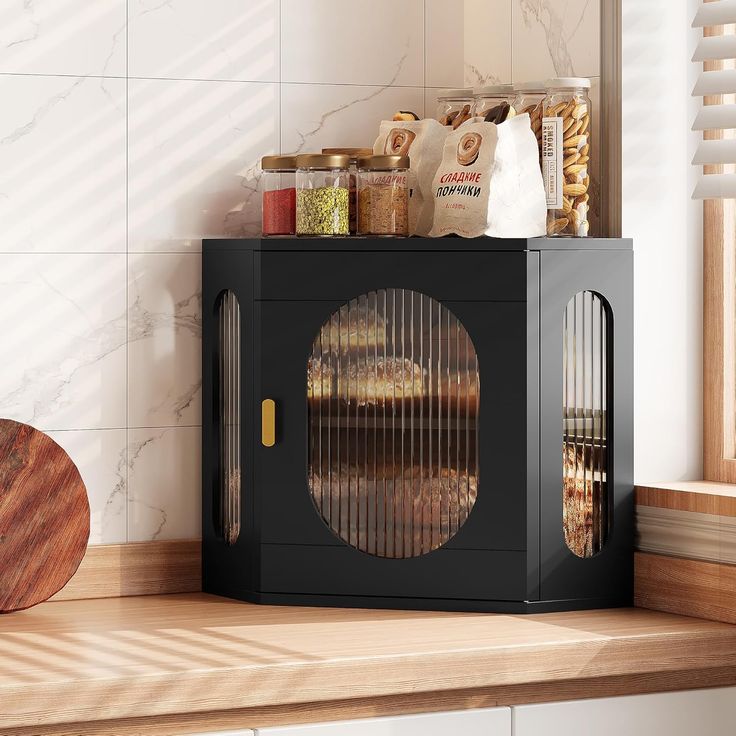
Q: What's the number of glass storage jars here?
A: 8